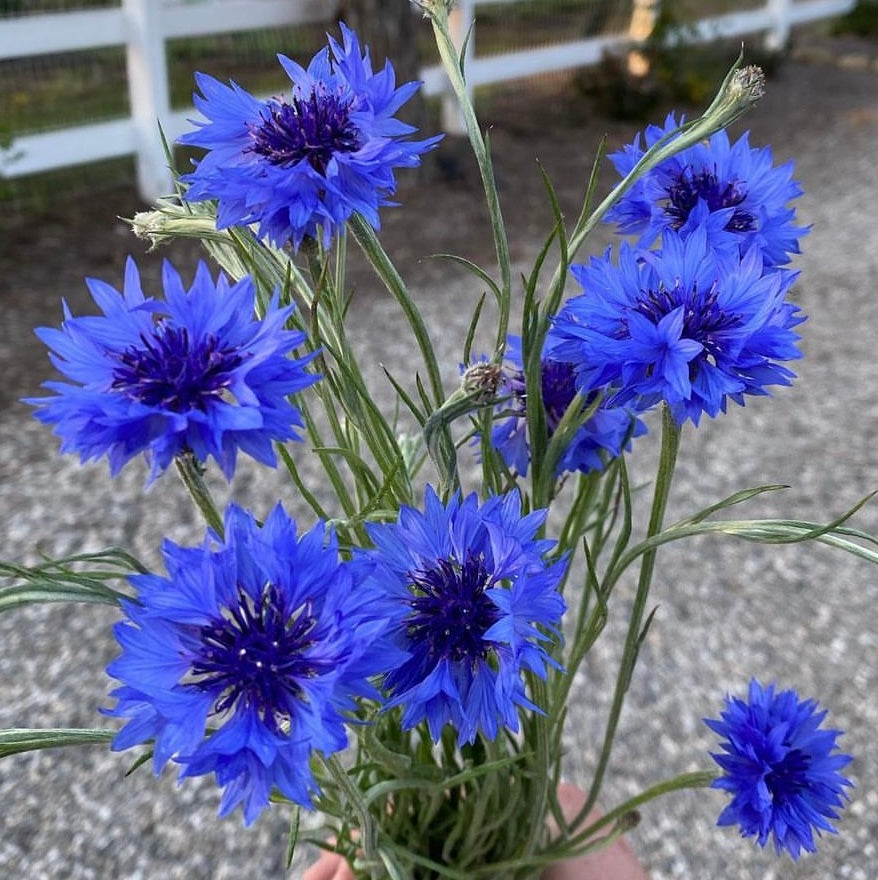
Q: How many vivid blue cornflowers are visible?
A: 8